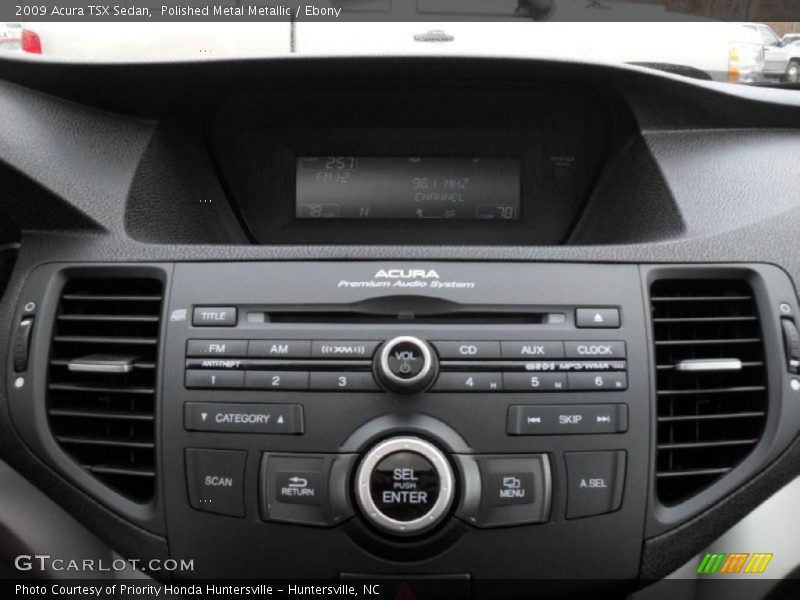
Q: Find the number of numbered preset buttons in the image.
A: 6